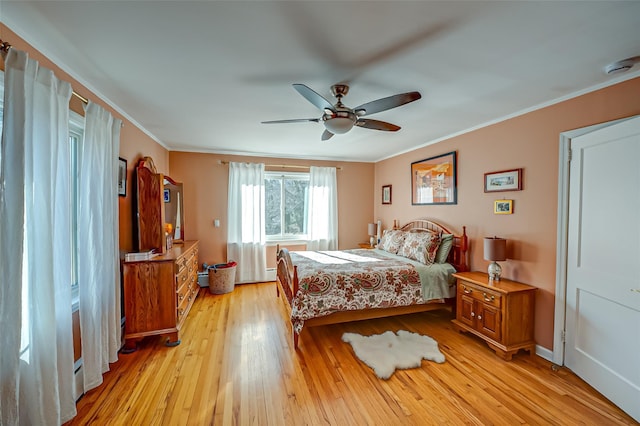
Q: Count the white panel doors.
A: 1